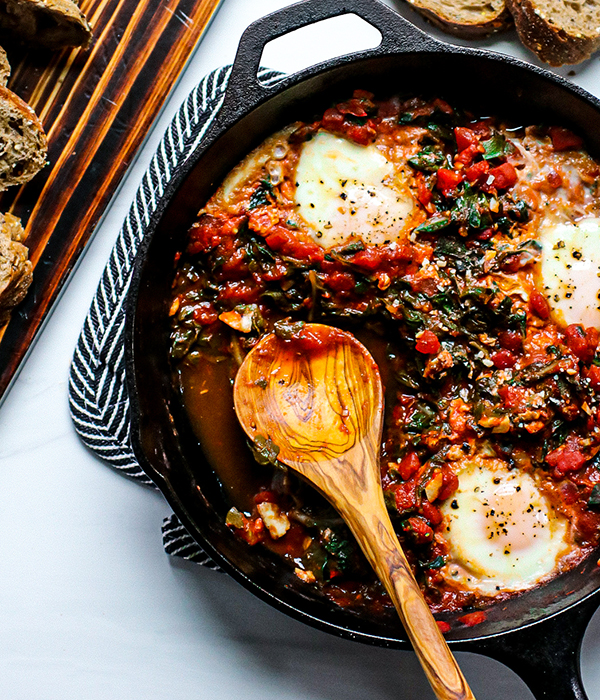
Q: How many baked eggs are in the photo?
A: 3